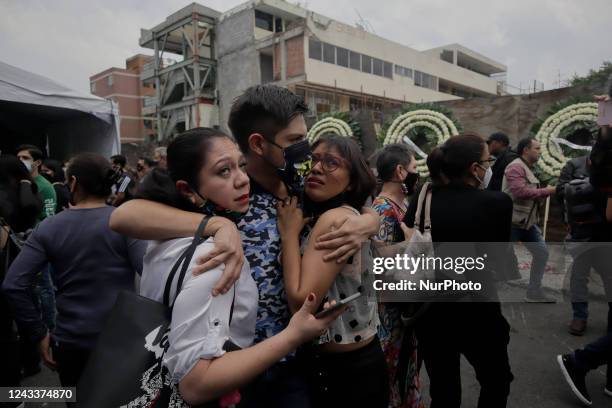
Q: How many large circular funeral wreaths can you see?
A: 3